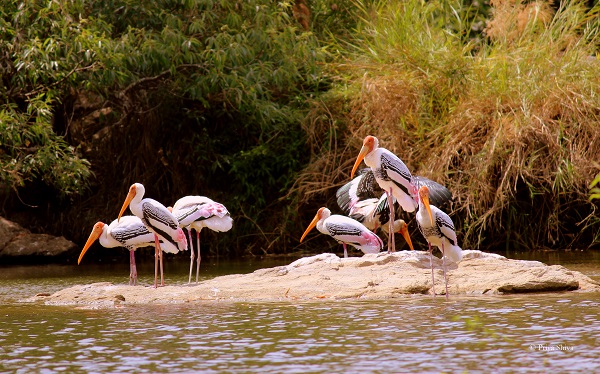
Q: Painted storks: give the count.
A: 7